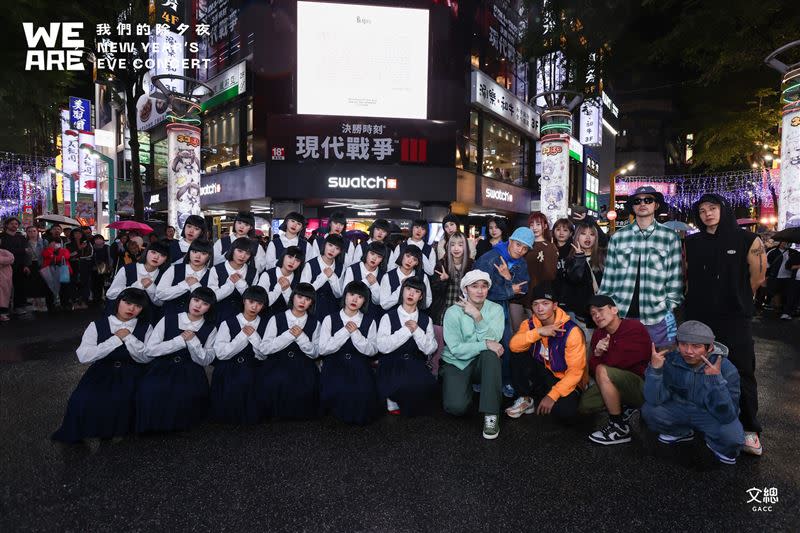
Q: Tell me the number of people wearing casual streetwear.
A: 13